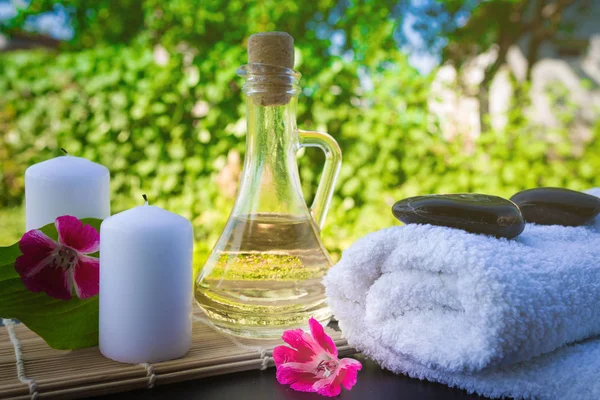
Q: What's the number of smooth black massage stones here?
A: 2